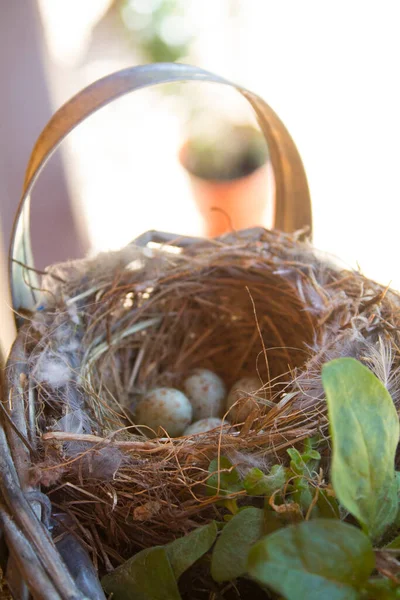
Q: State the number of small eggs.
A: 4